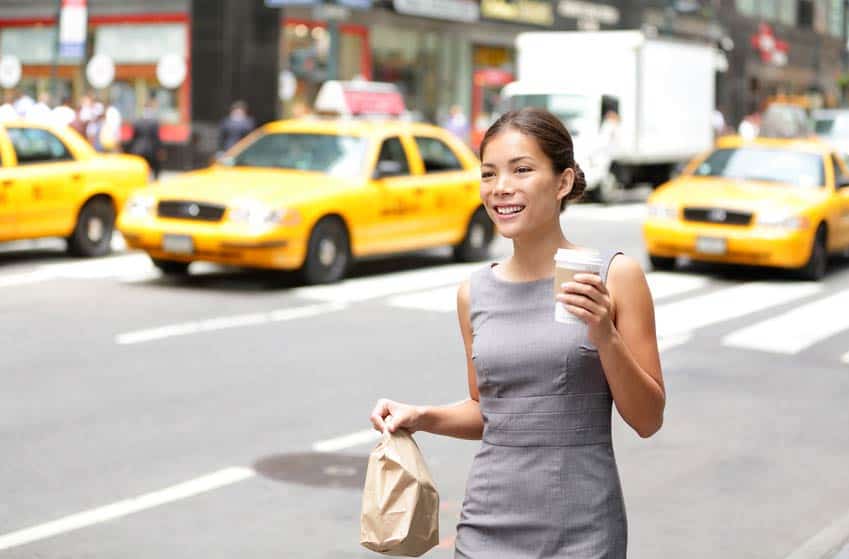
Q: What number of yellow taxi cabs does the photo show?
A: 3